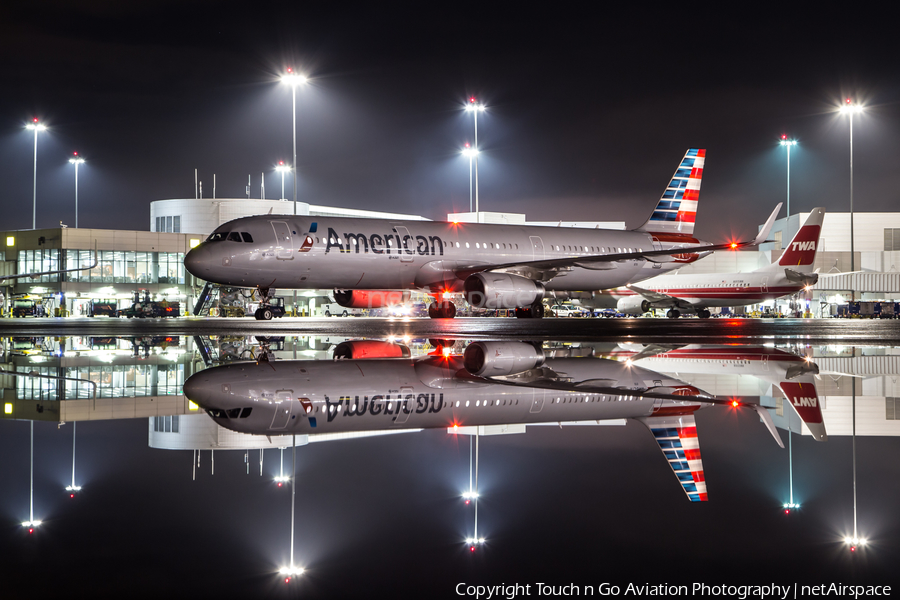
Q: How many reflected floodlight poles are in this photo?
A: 8